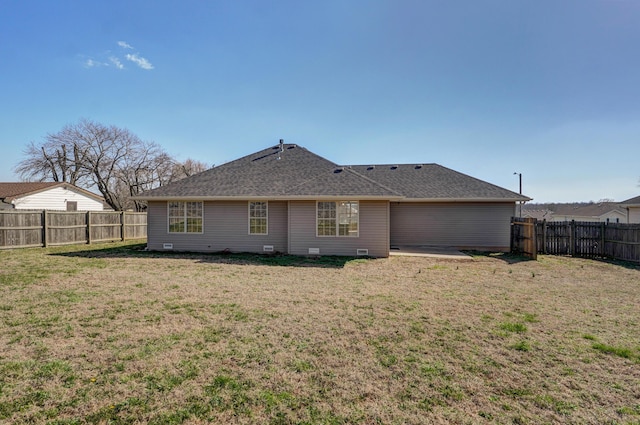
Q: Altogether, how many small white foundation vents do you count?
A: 4